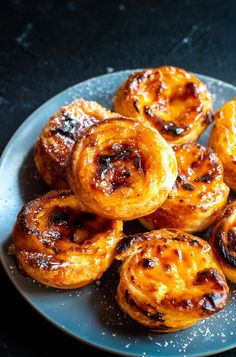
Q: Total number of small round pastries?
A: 8